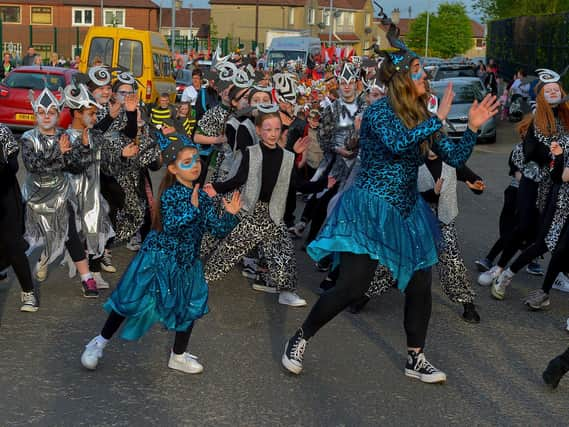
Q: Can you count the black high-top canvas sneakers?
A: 2